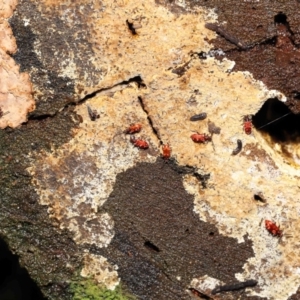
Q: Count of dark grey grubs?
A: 2